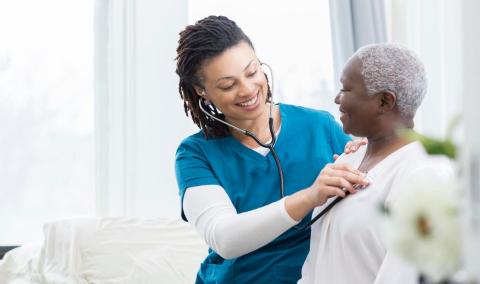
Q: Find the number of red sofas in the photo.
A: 0